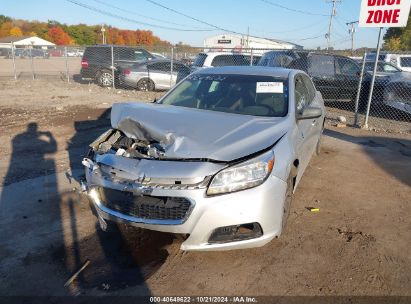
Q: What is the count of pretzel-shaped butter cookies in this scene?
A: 0